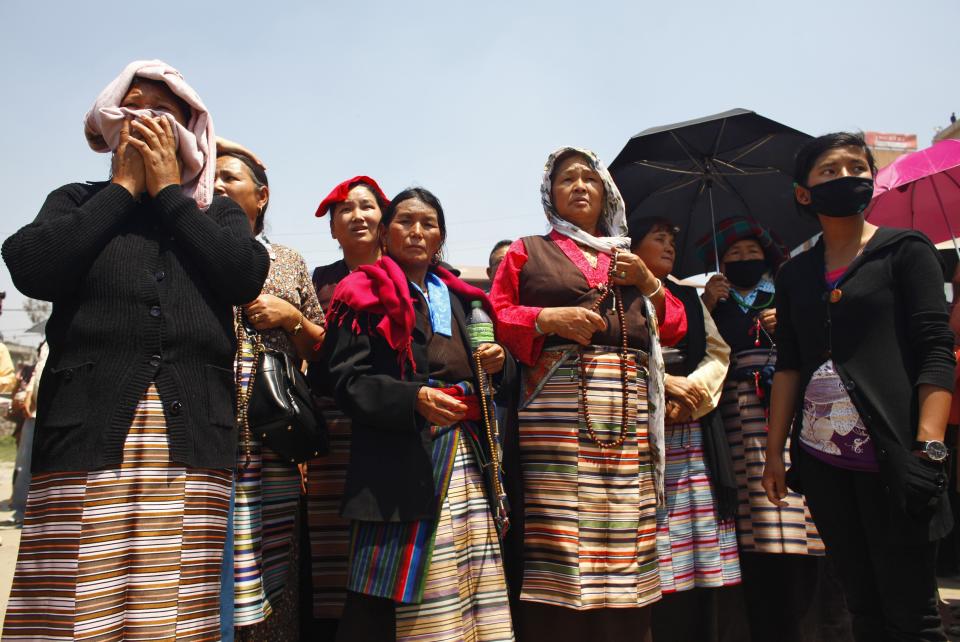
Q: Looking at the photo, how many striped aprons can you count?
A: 7